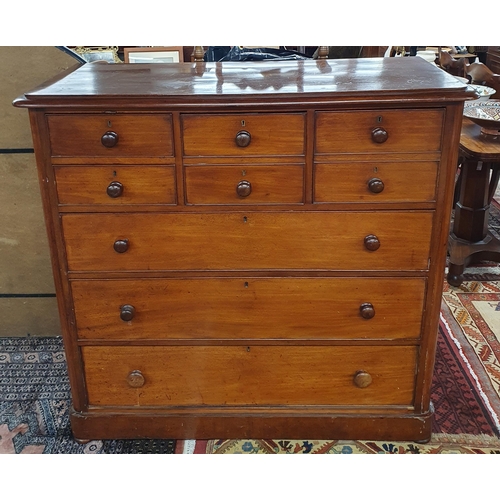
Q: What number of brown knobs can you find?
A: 12